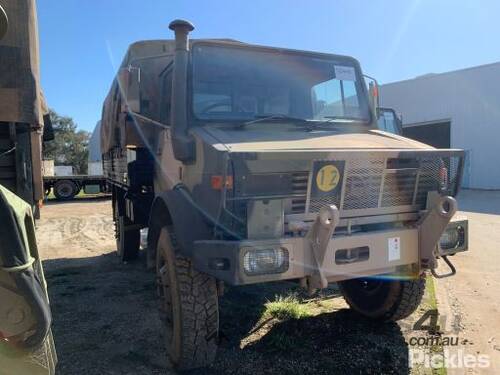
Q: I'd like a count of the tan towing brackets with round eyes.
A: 2